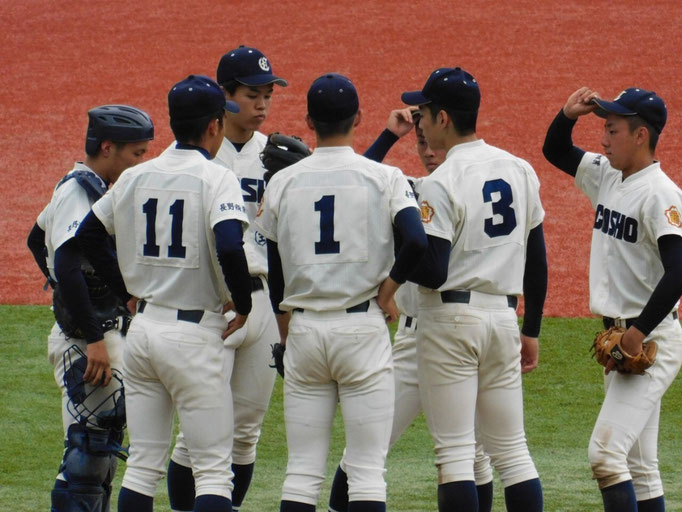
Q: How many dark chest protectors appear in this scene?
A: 1